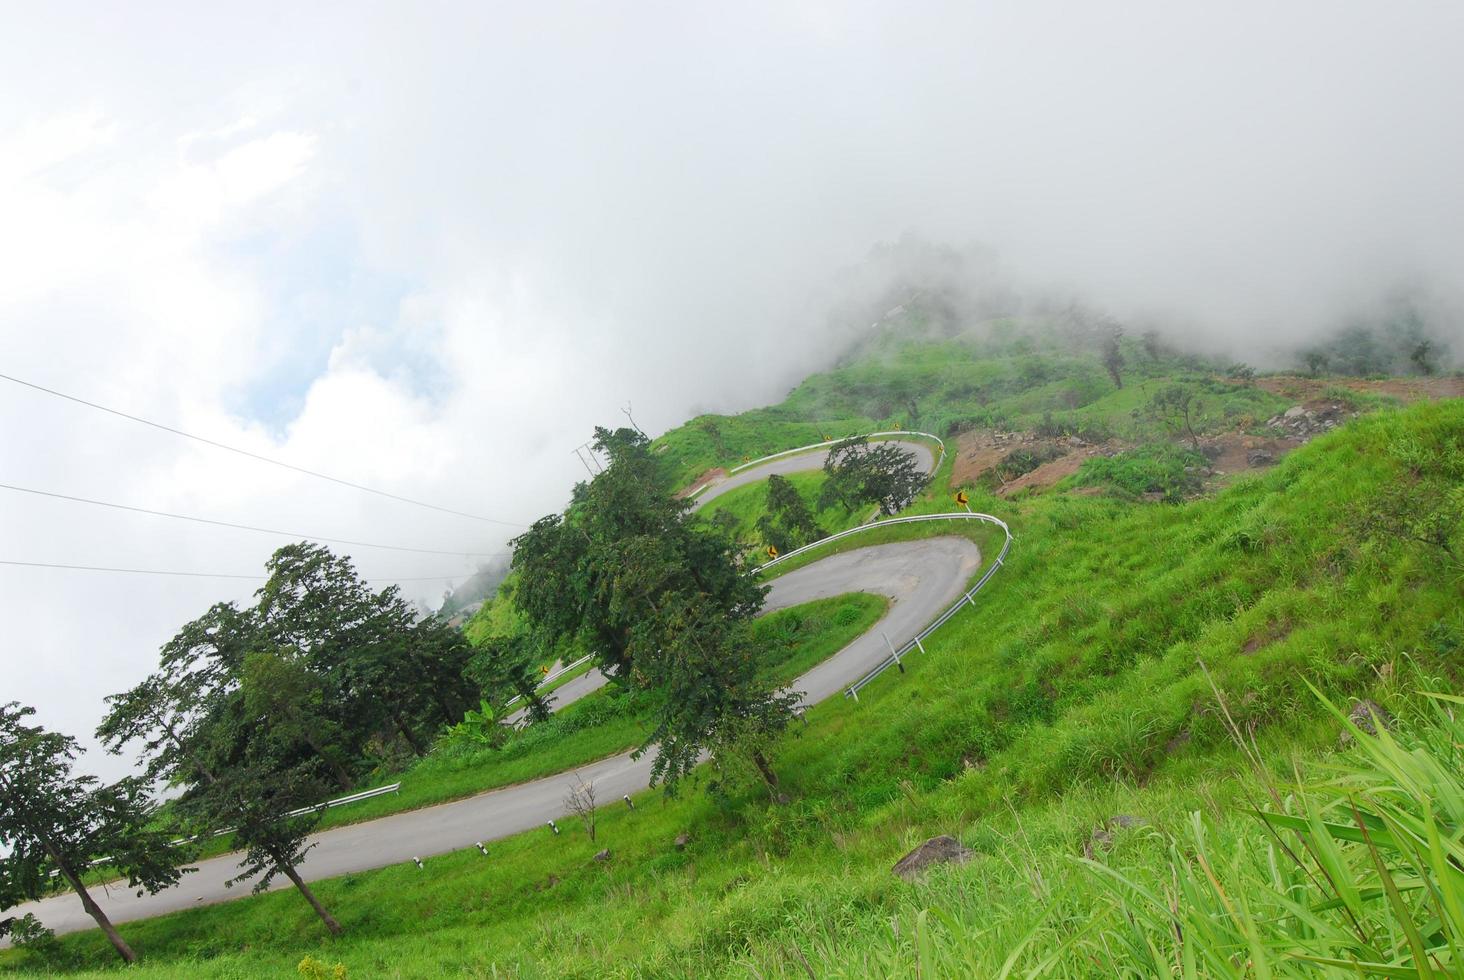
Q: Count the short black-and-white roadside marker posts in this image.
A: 4